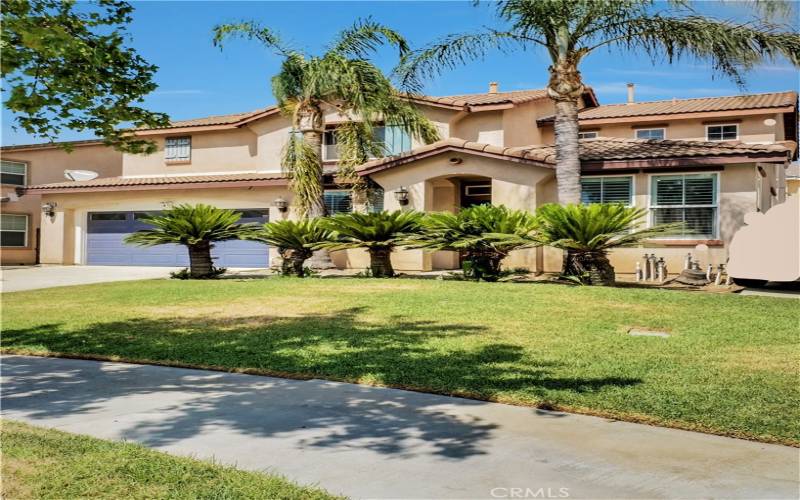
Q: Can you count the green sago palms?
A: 5